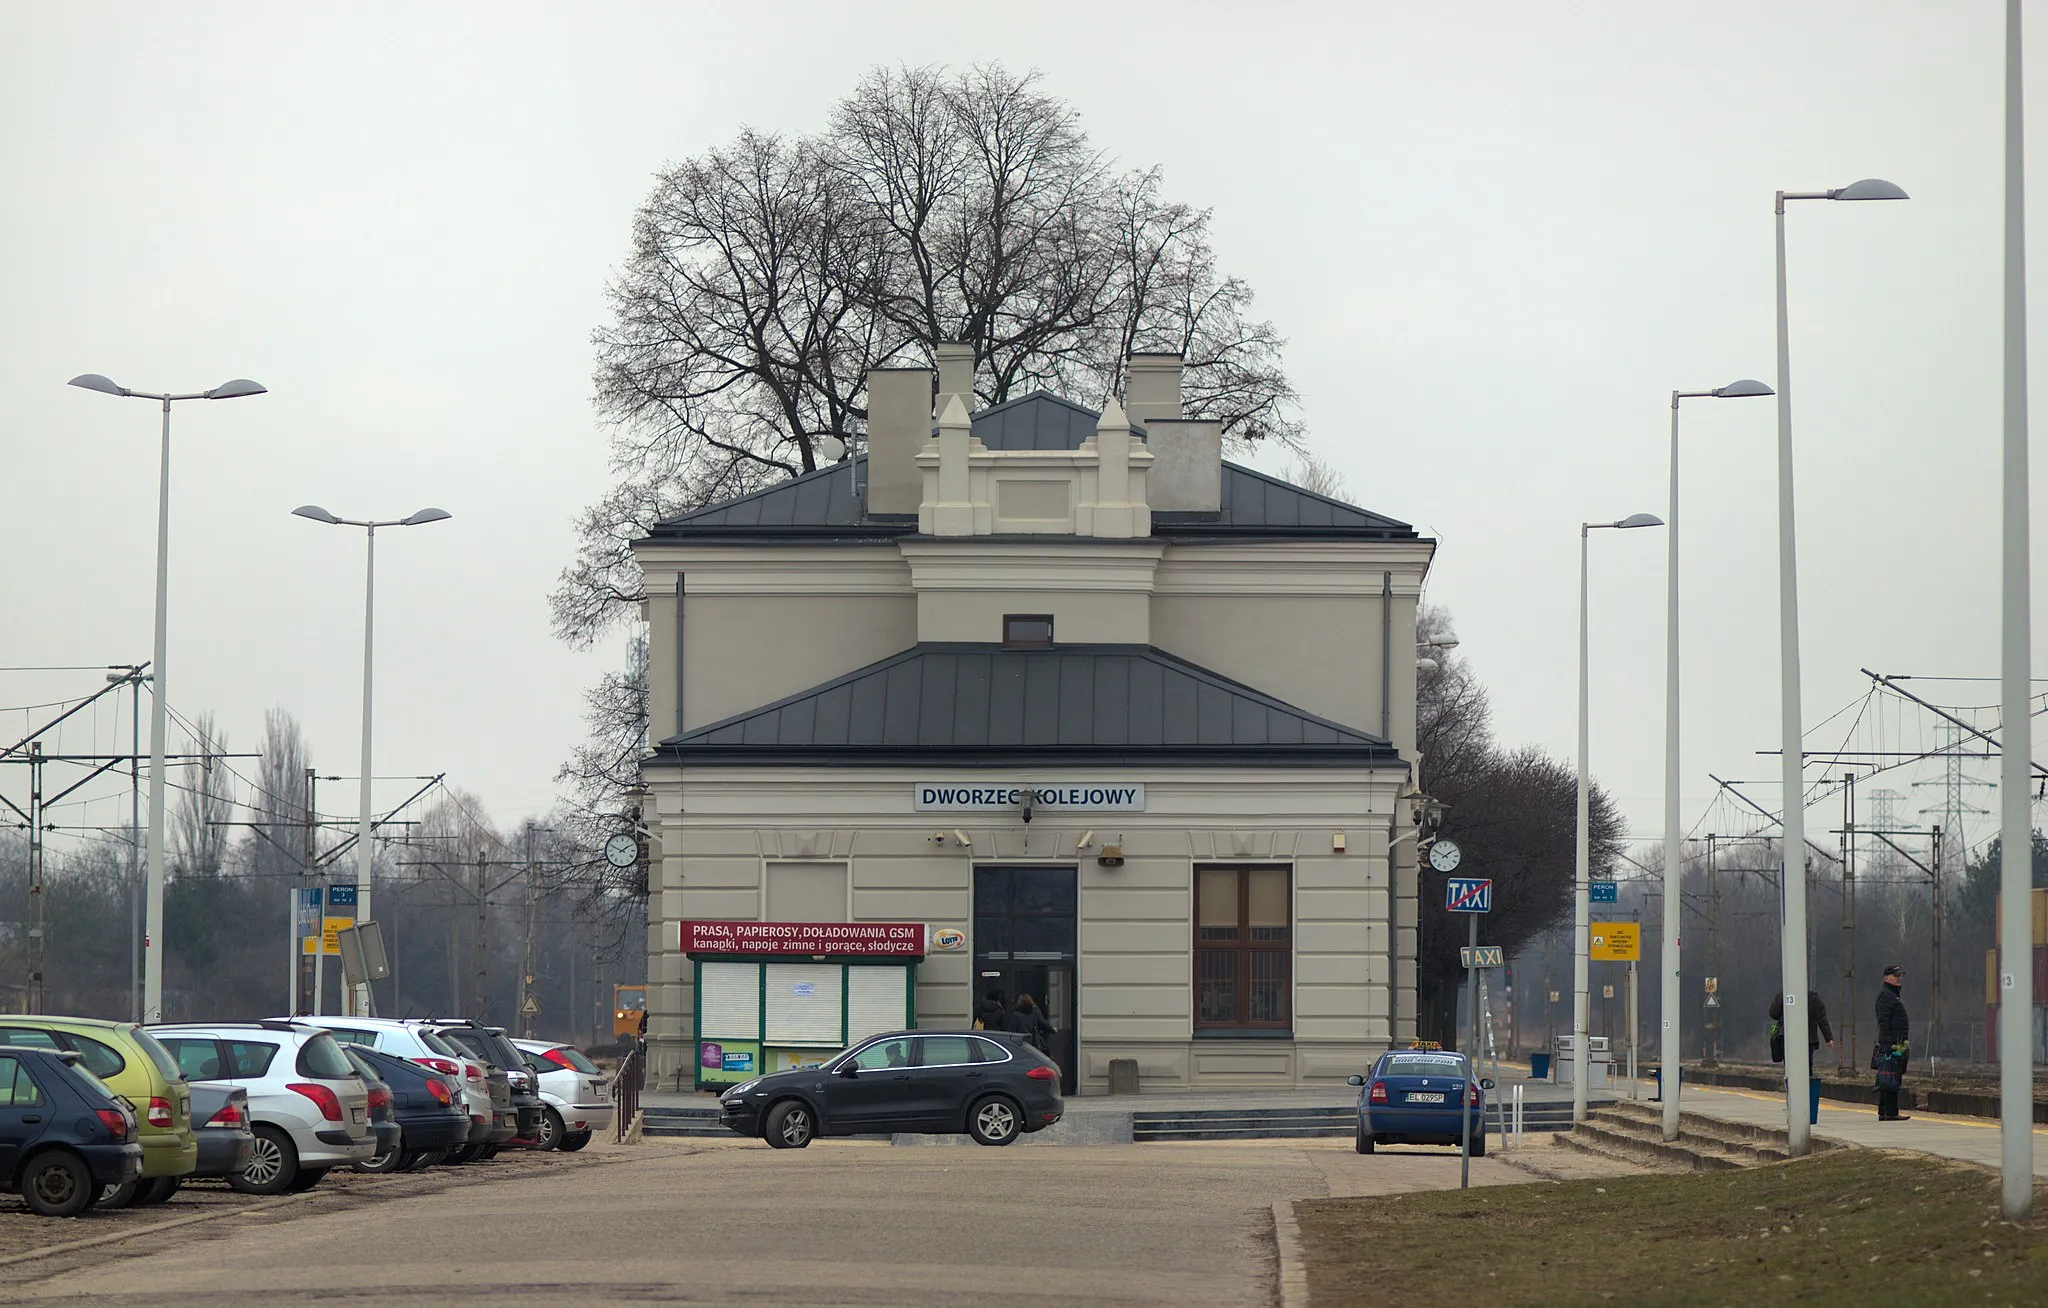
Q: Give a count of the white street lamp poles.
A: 6